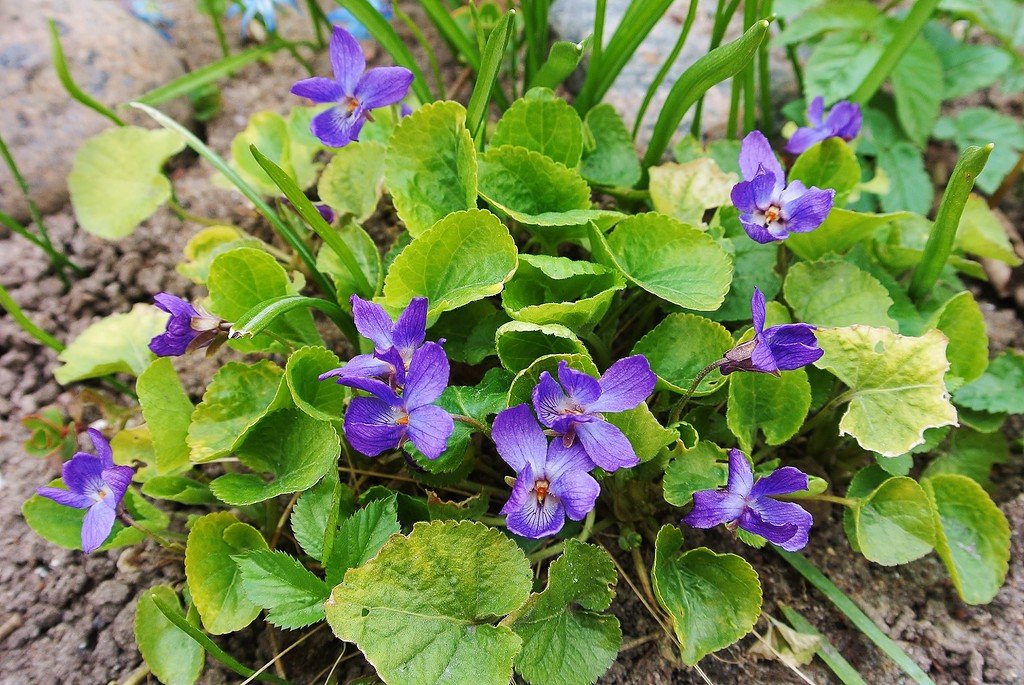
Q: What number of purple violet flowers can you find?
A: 11